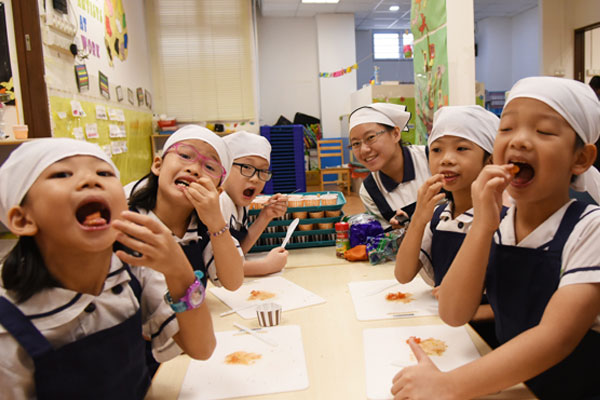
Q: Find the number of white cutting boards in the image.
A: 4